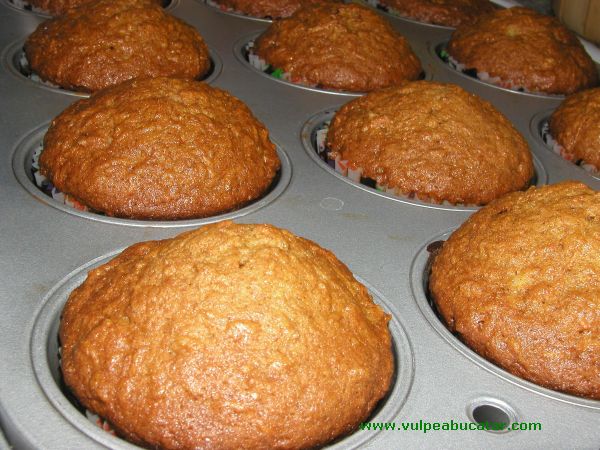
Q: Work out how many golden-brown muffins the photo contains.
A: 11